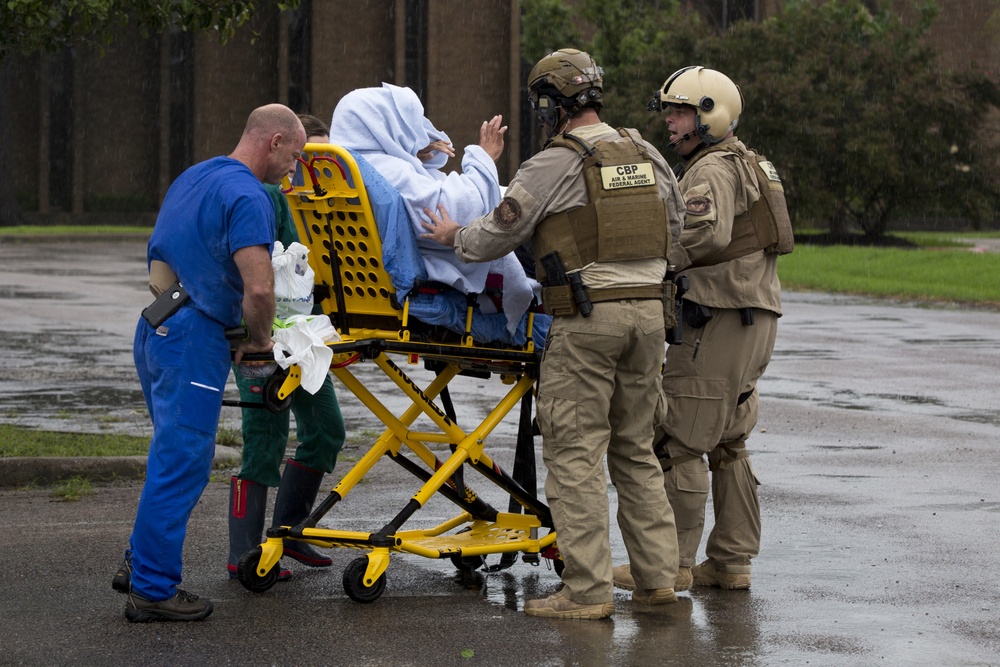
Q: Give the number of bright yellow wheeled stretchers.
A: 1